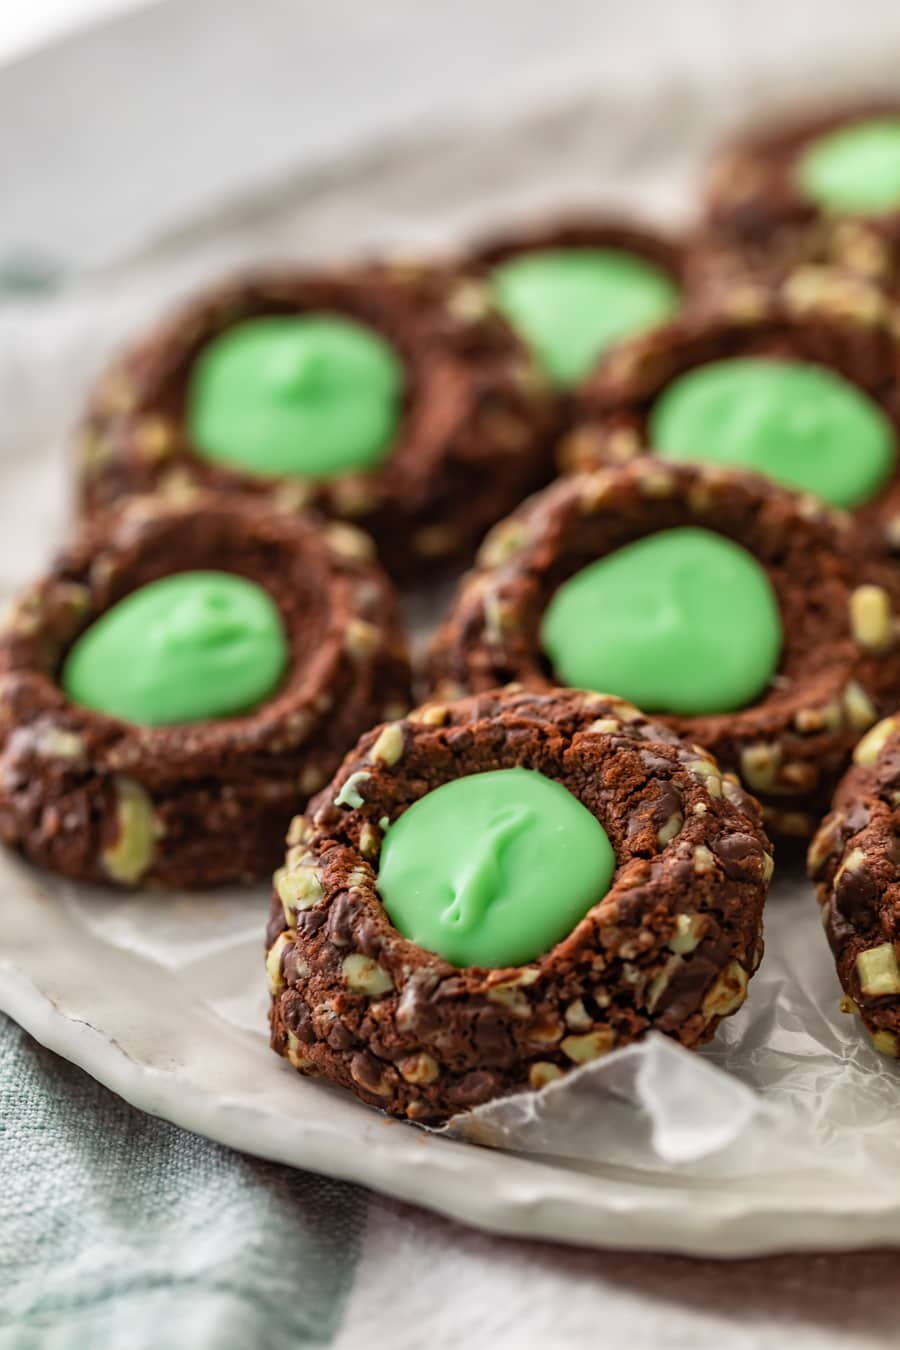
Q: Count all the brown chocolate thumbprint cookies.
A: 8